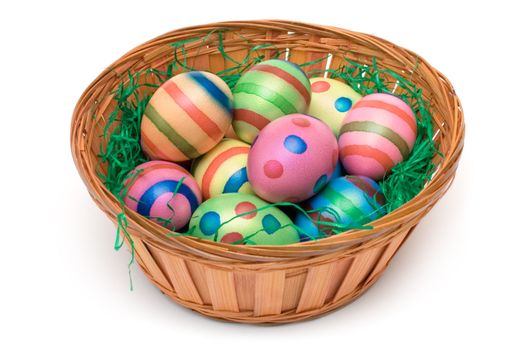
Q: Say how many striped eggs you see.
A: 6